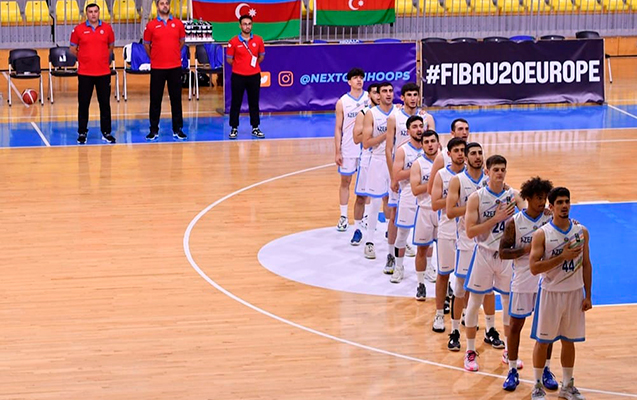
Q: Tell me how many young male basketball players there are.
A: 12